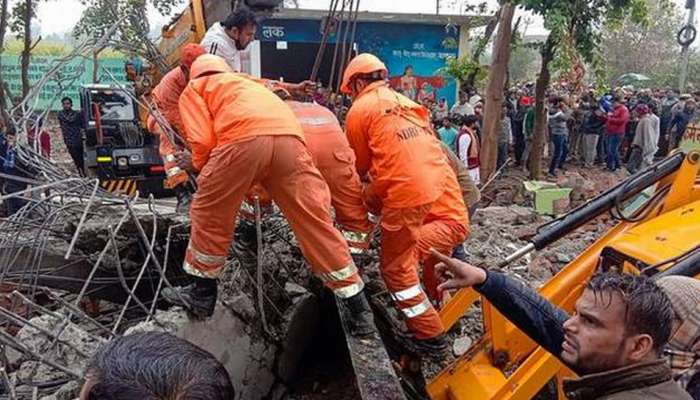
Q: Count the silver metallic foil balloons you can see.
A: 0